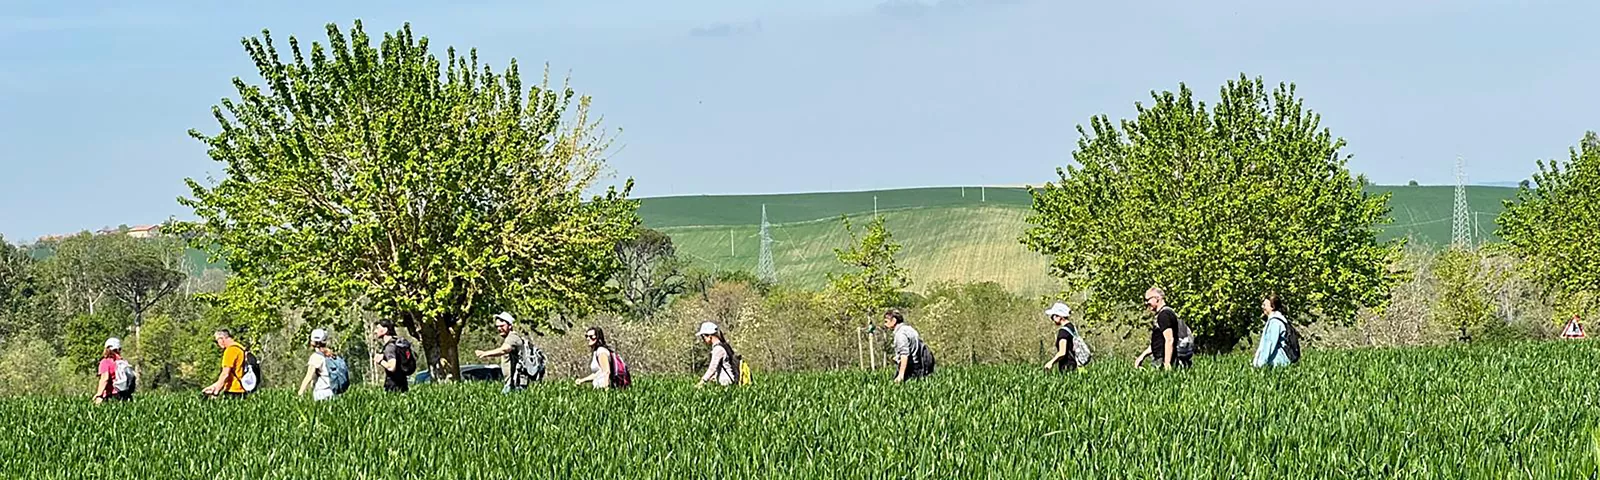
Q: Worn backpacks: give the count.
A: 11